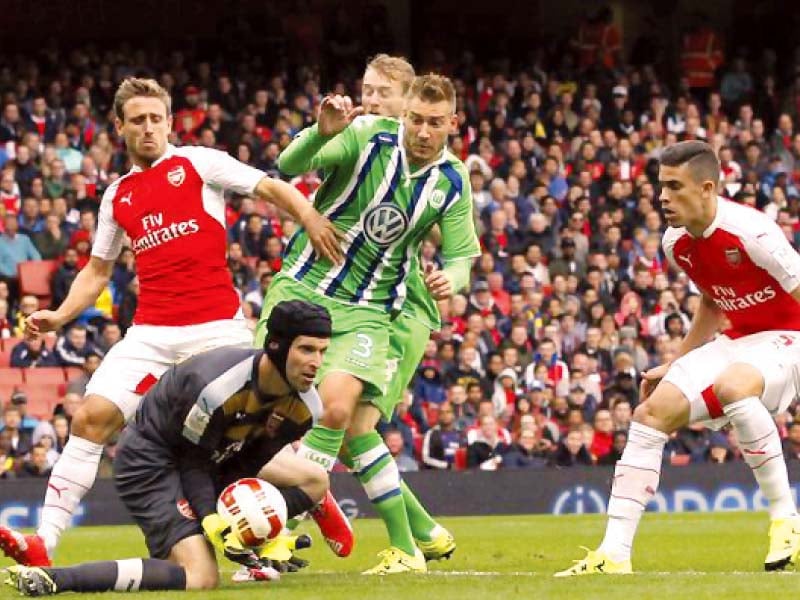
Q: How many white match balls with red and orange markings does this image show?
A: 1